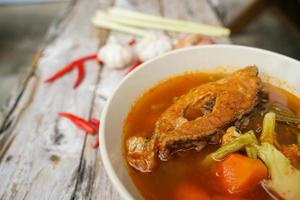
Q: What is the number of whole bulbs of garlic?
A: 2